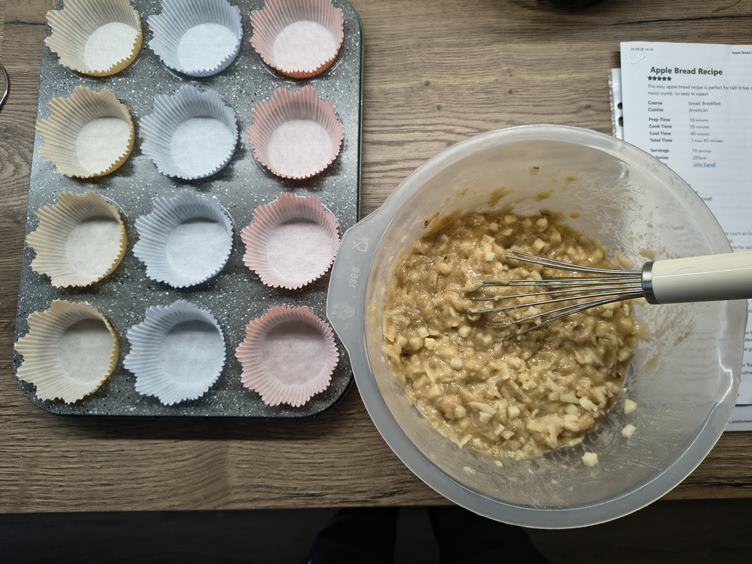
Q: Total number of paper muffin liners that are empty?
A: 12